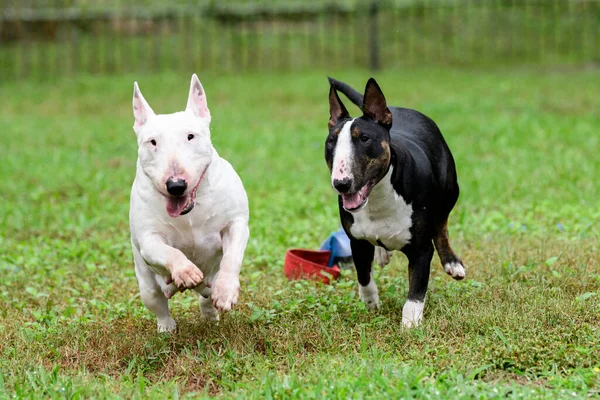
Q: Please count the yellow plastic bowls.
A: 0